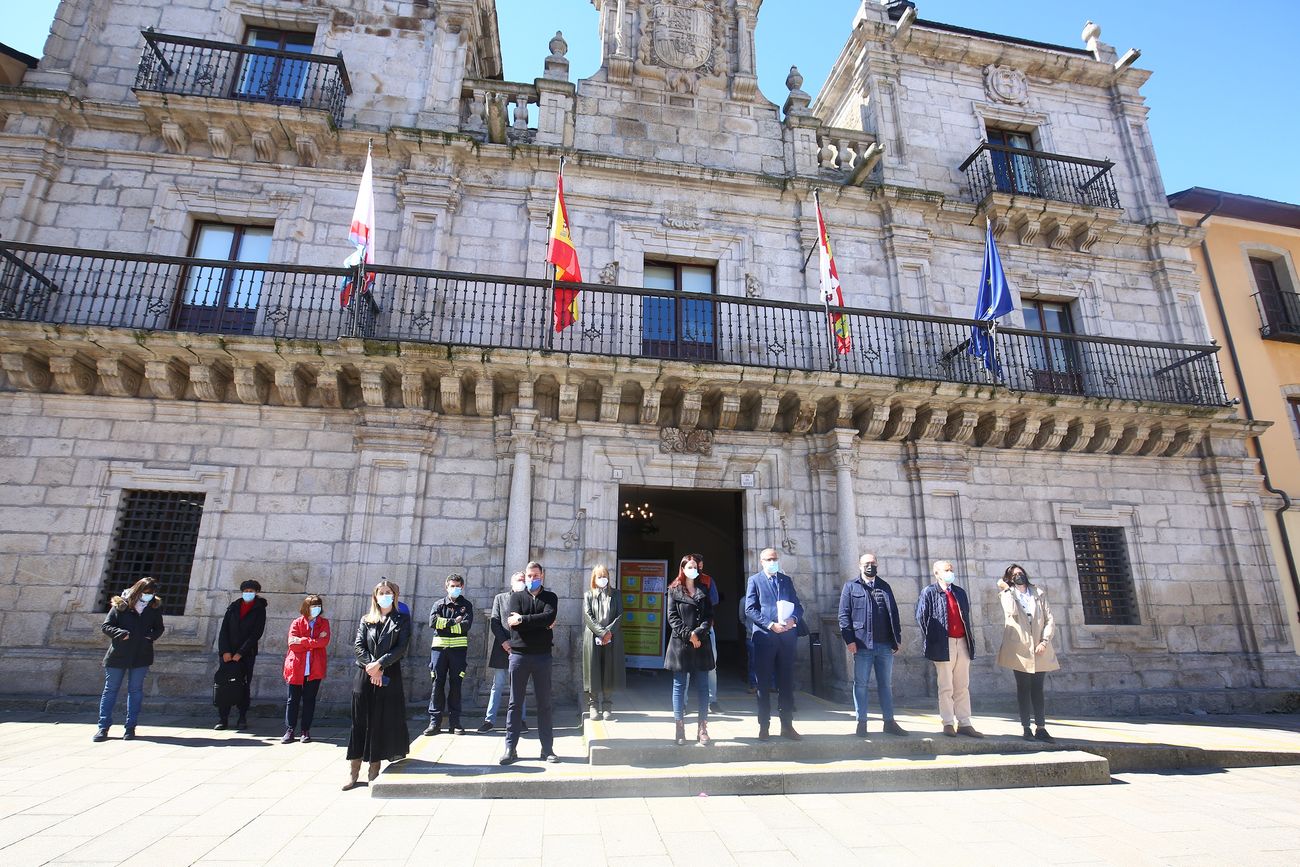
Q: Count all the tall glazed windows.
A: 5